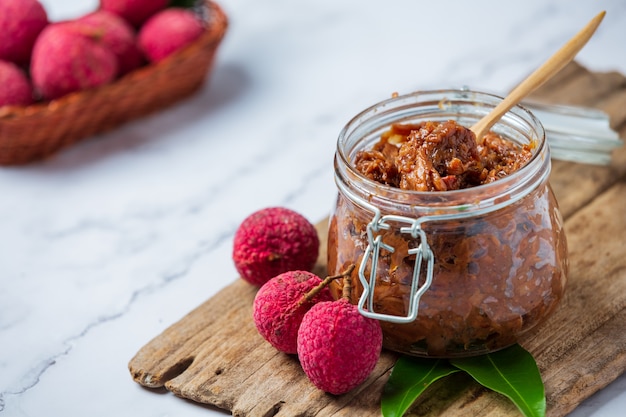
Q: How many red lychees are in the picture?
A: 9